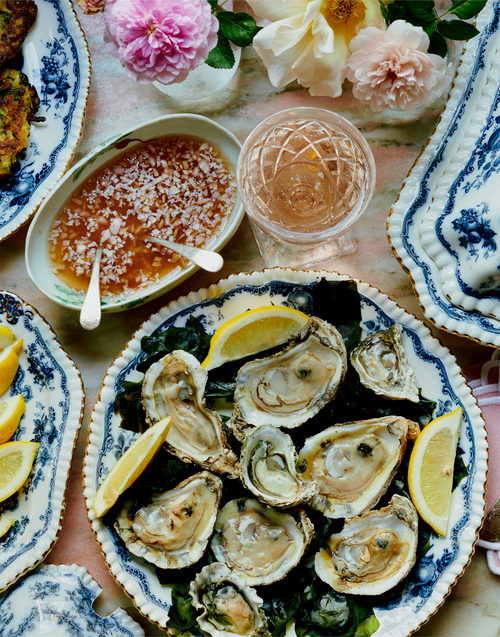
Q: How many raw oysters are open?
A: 9